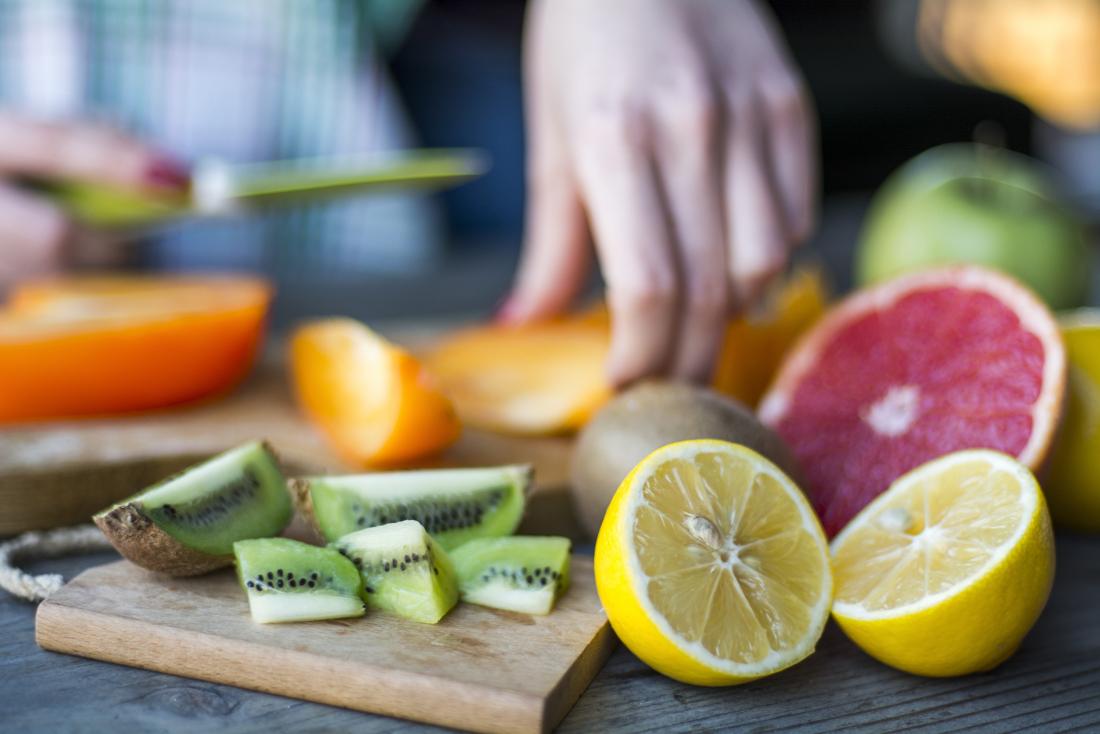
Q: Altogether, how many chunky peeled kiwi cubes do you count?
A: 3